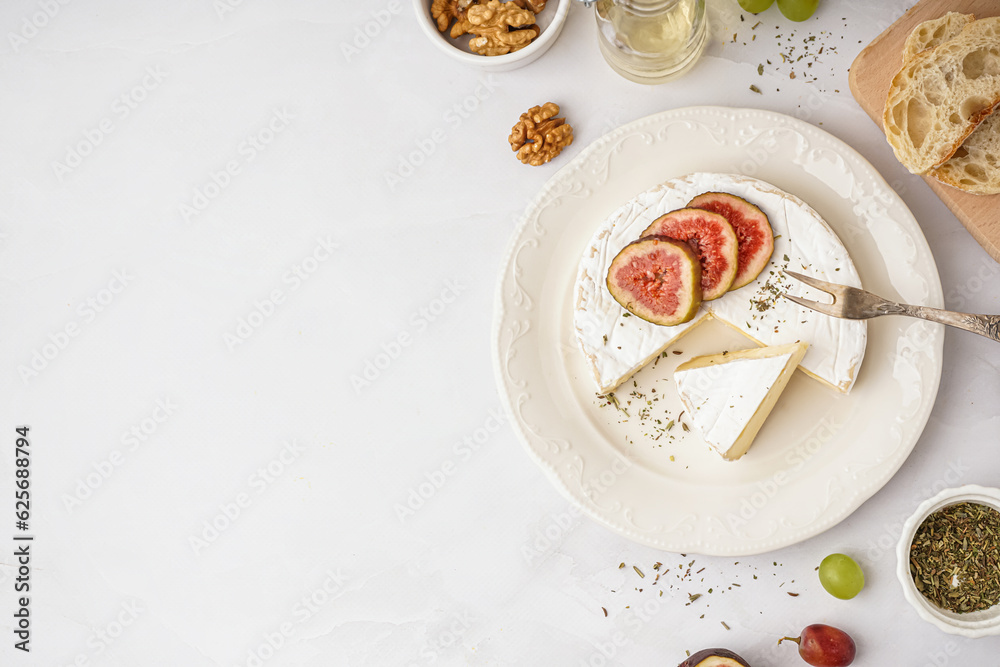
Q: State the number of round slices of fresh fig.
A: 3